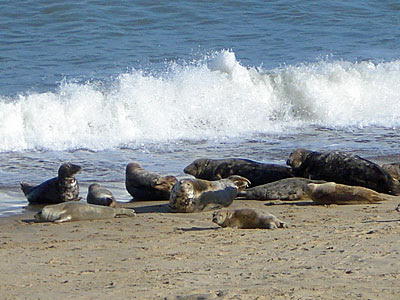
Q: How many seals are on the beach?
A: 11